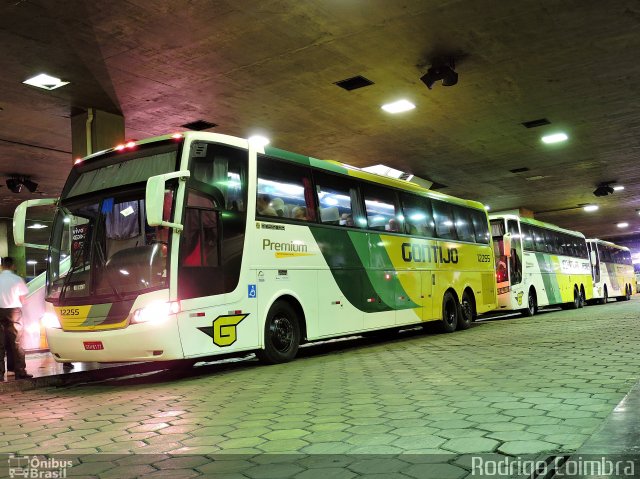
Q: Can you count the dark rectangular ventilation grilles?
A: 4